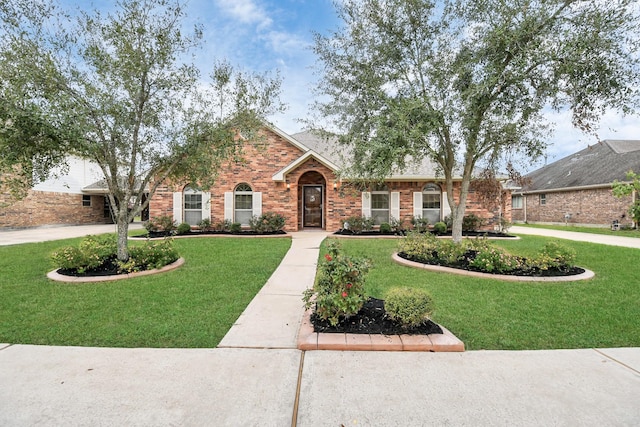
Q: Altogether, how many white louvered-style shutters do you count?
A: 8